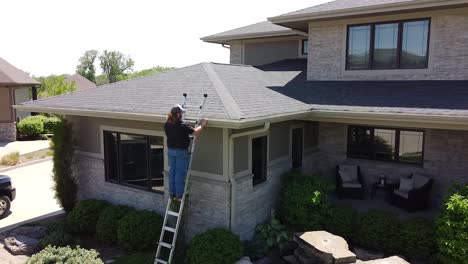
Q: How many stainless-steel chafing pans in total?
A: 0